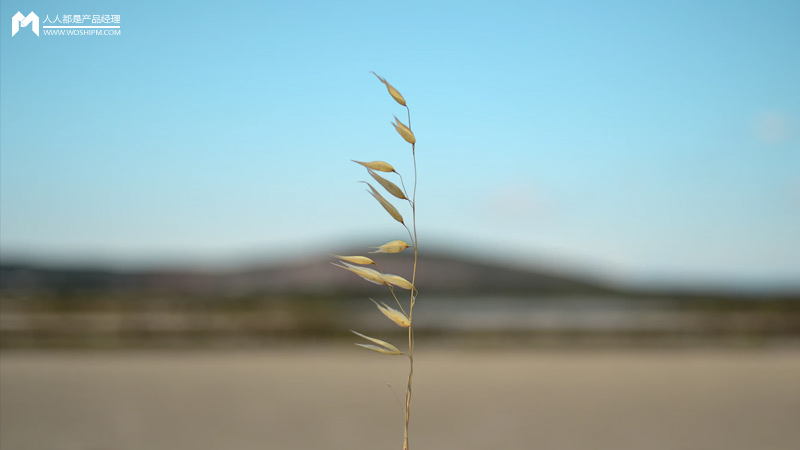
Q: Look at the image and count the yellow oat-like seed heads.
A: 11